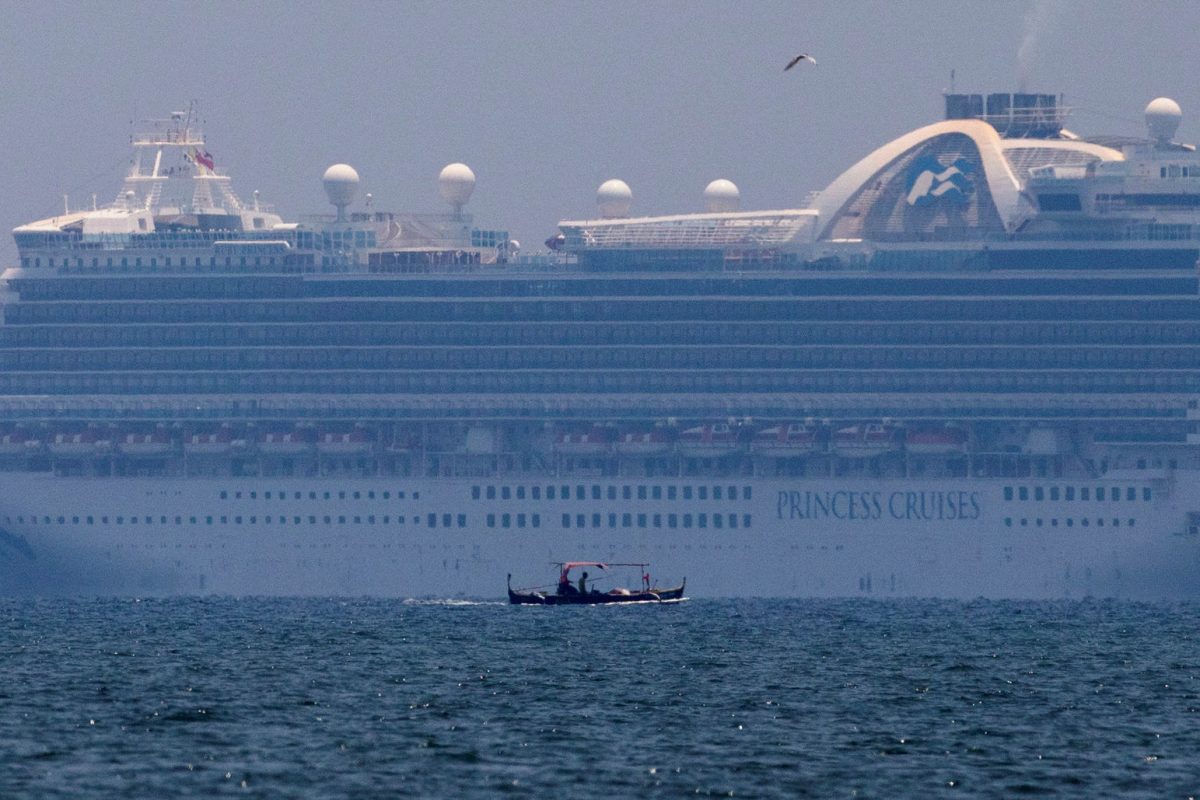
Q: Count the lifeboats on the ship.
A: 12